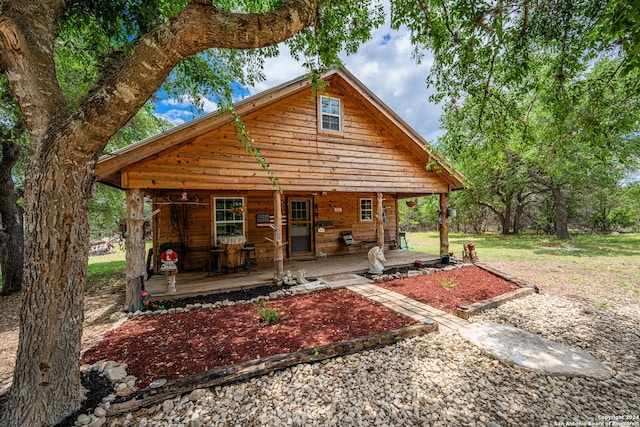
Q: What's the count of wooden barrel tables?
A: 1